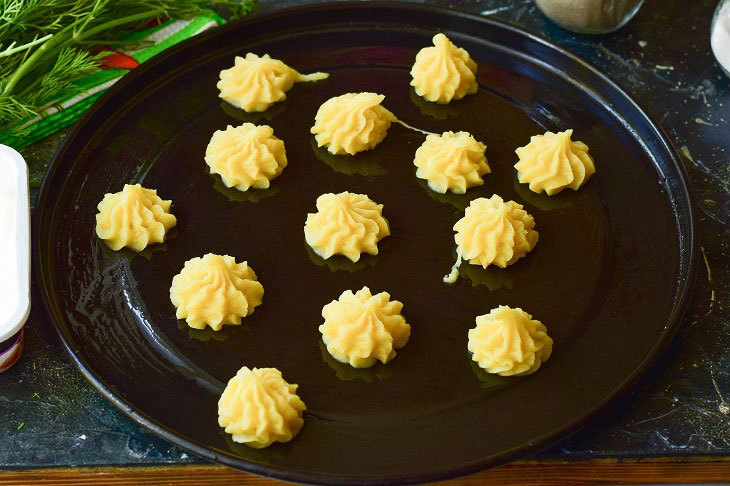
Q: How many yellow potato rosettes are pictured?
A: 13